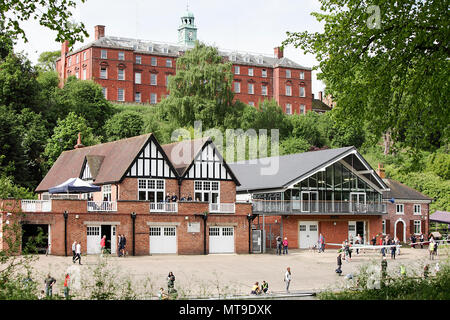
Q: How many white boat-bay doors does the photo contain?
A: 5